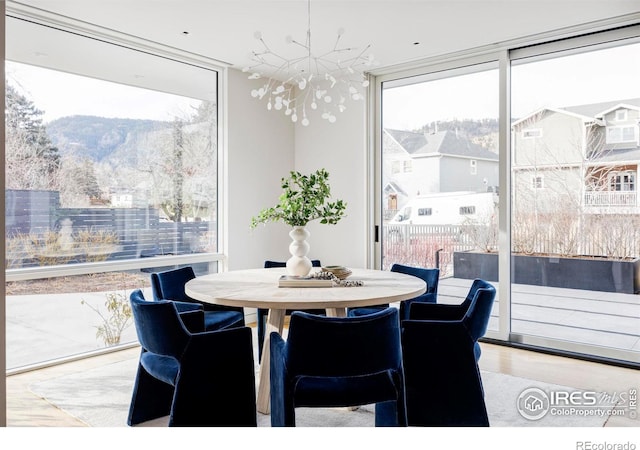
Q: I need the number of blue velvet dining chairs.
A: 6